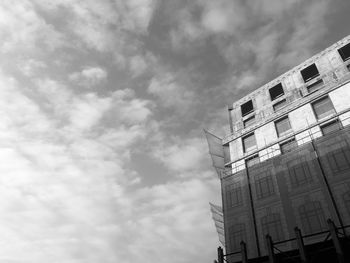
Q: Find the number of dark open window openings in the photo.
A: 4